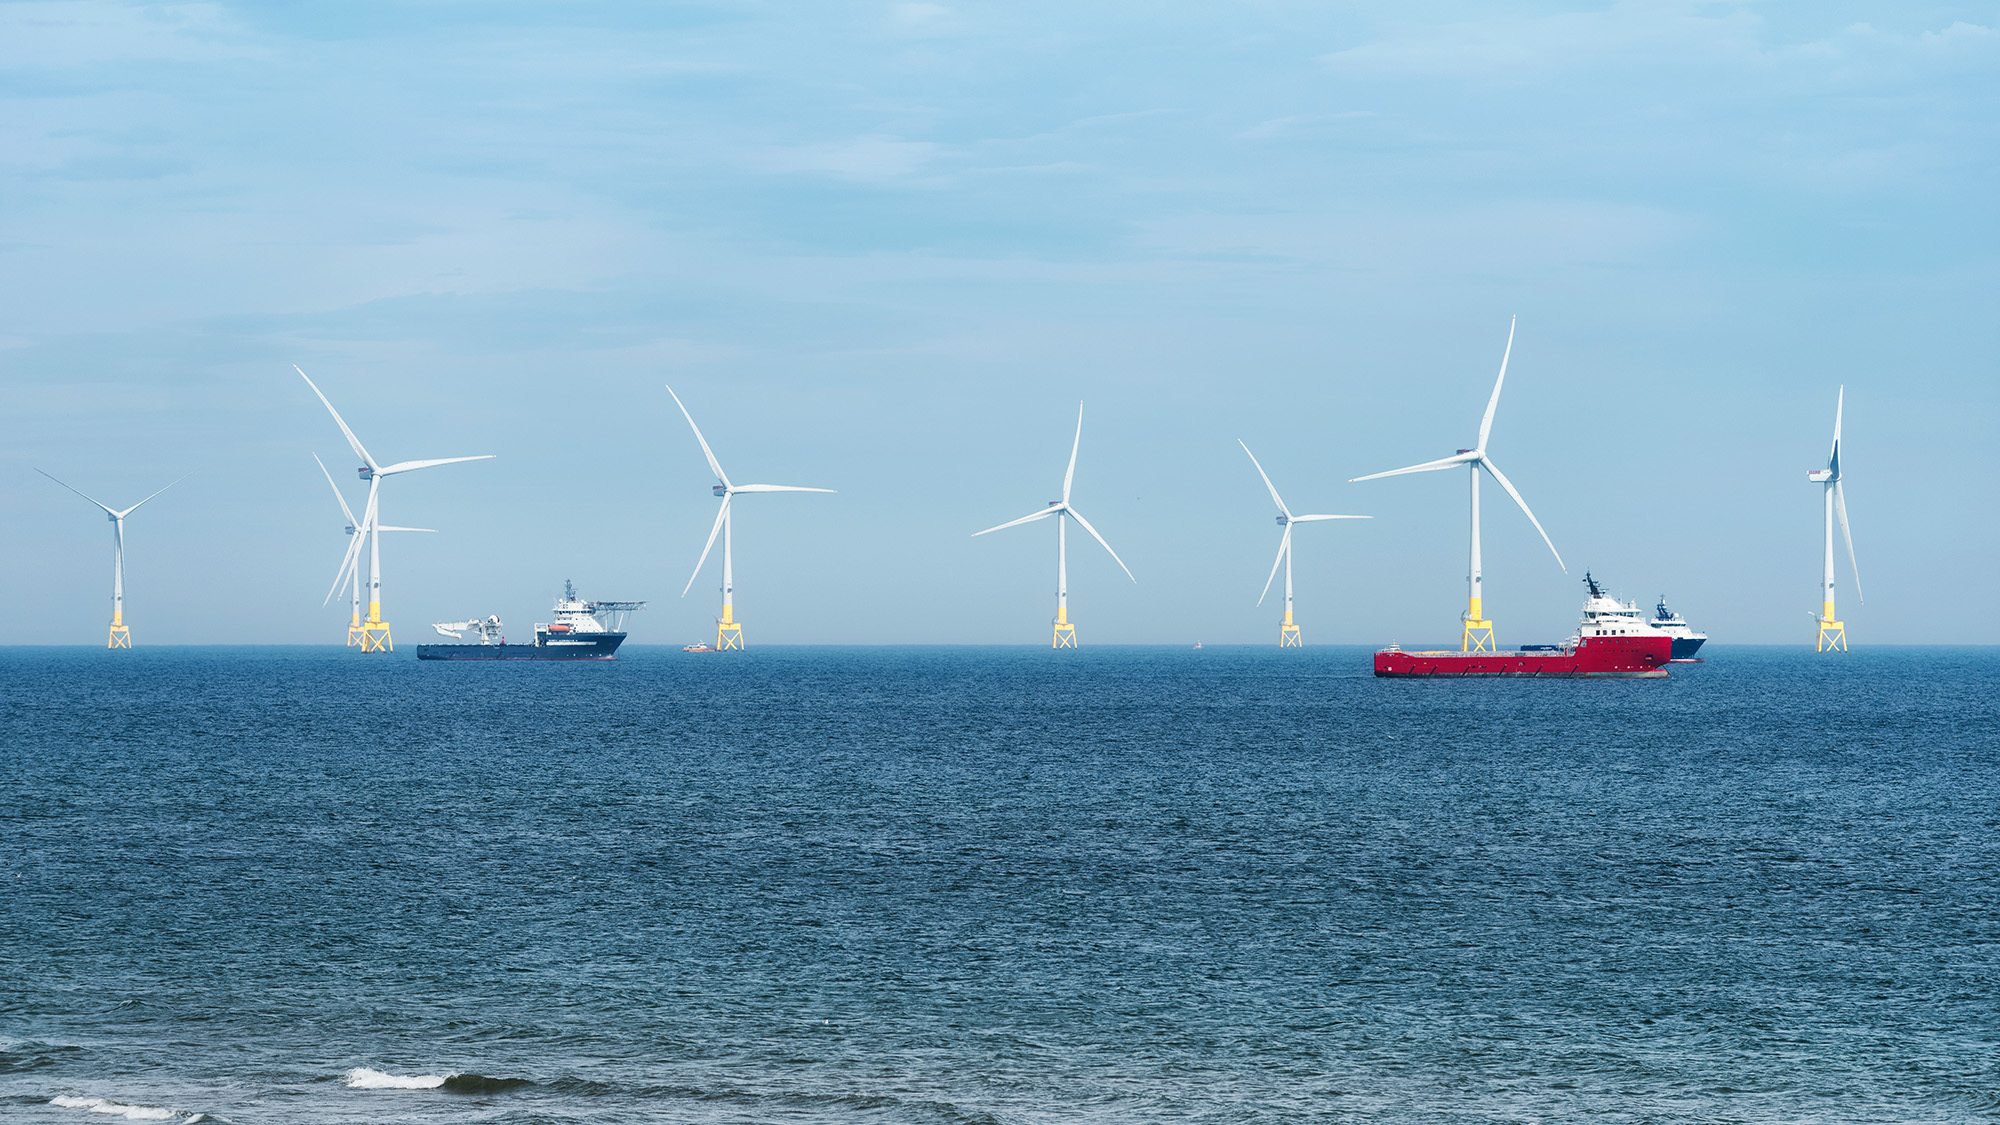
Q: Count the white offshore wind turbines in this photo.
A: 8